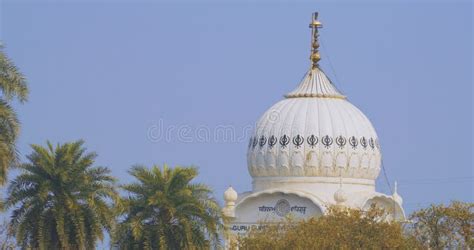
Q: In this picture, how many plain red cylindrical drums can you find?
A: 0